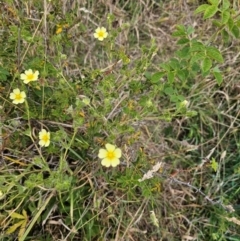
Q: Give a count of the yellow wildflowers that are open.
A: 5